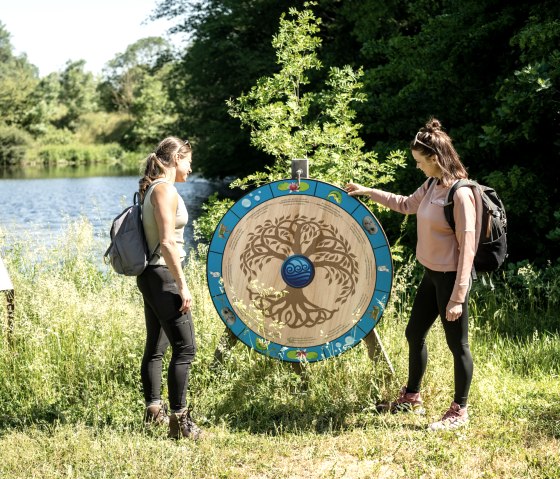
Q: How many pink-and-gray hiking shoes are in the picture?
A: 2